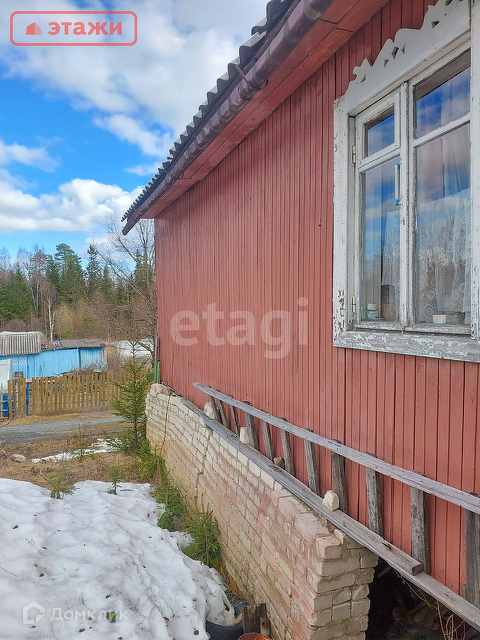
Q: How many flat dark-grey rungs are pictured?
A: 11